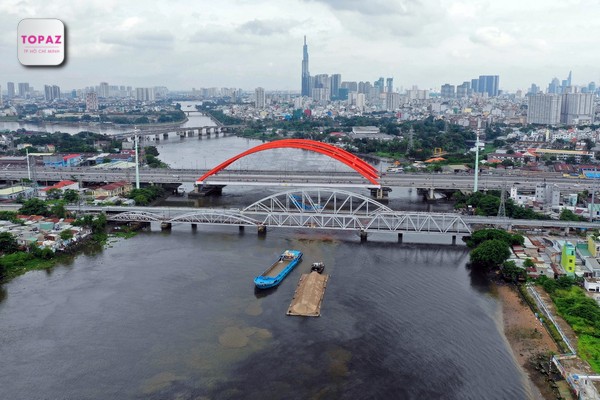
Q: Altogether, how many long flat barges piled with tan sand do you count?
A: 1